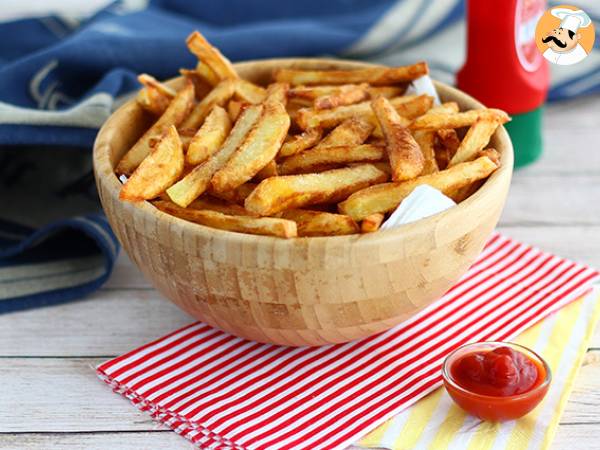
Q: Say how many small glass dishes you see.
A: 1